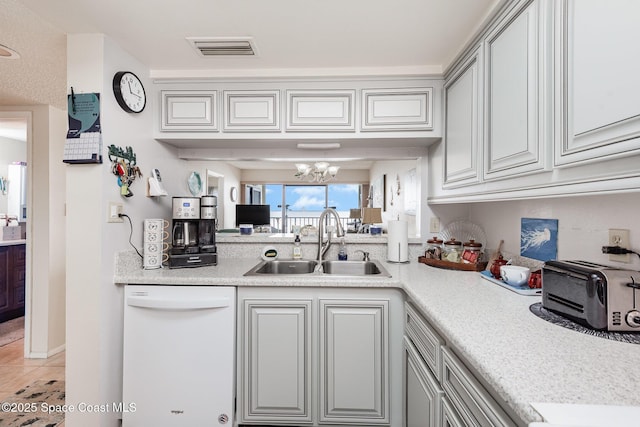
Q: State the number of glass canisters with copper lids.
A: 3